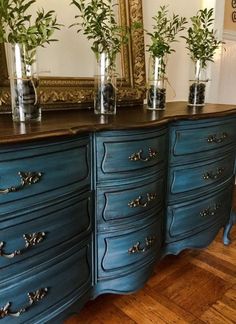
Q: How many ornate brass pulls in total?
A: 9